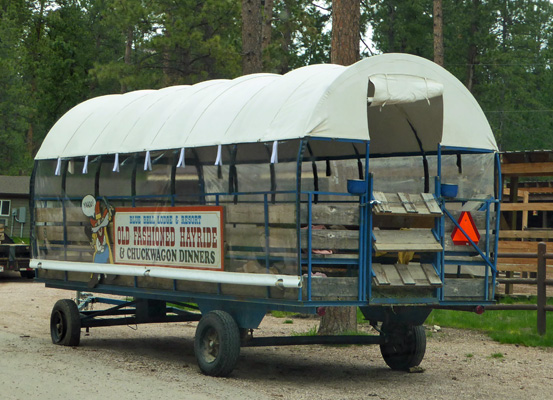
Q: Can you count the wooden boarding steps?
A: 3